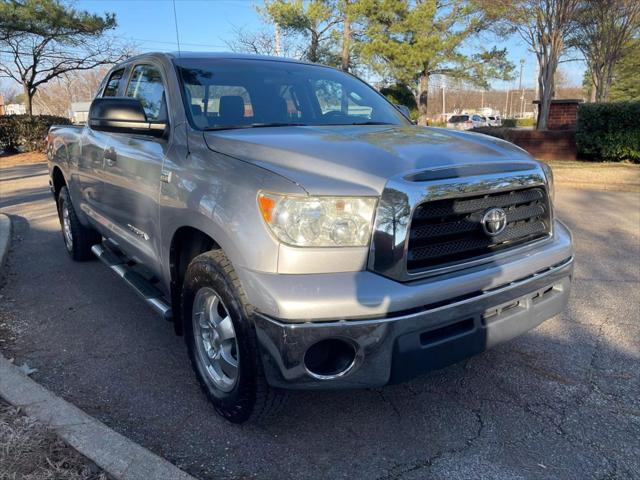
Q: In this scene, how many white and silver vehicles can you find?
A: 3